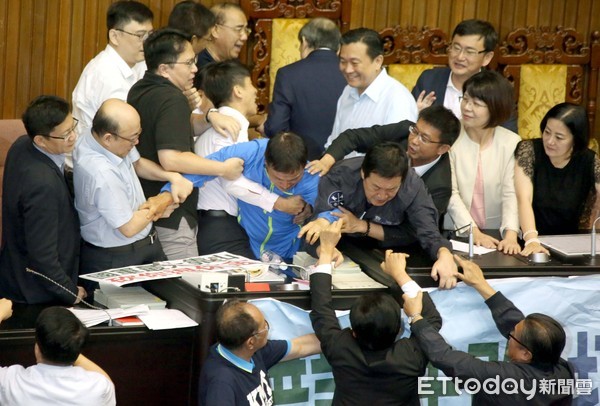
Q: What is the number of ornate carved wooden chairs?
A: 3